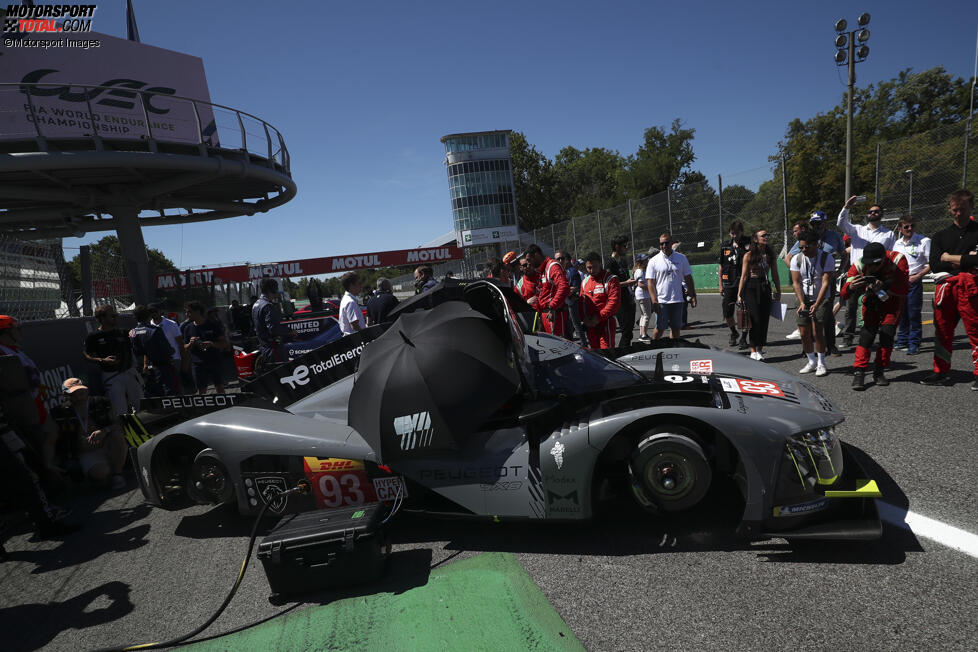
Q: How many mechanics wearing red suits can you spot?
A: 5